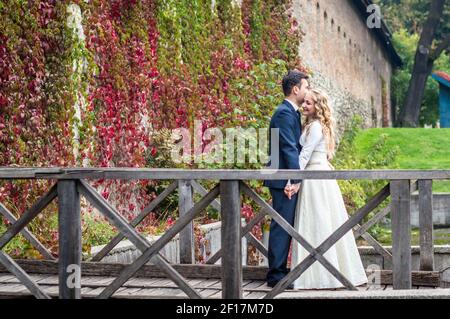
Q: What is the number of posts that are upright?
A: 5